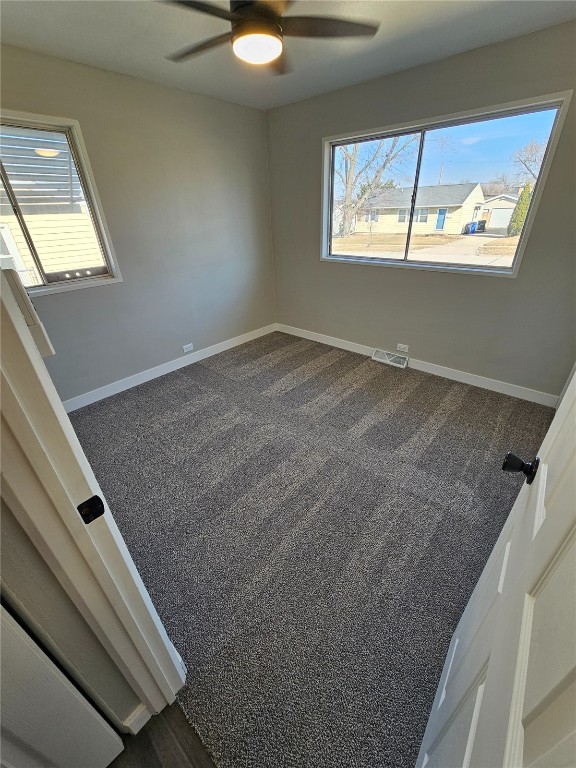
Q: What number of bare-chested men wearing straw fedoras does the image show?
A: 0